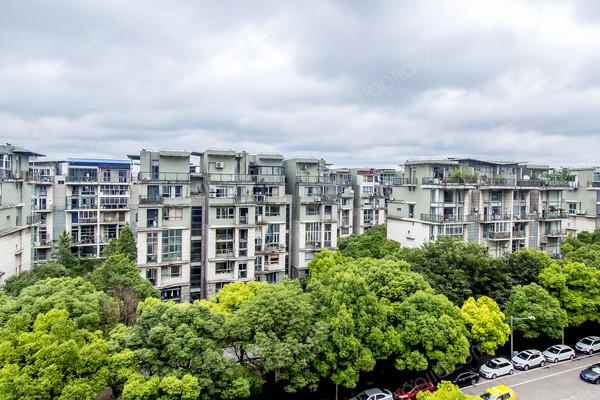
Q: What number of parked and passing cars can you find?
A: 9